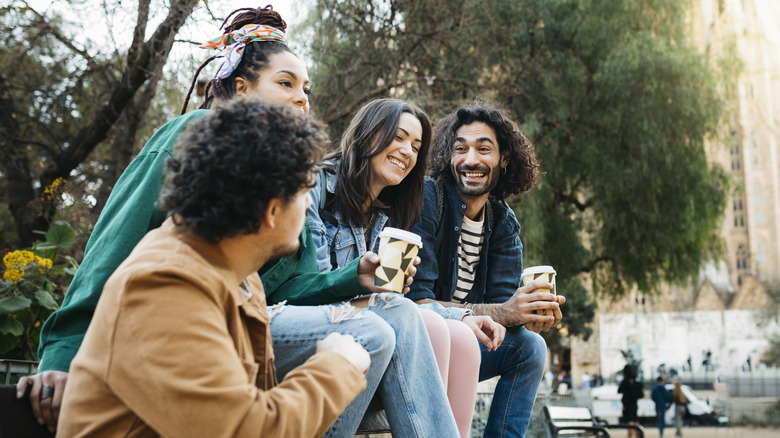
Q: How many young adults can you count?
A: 4